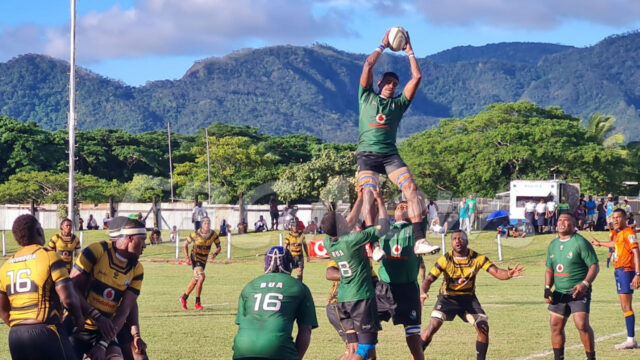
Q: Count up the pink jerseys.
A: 0